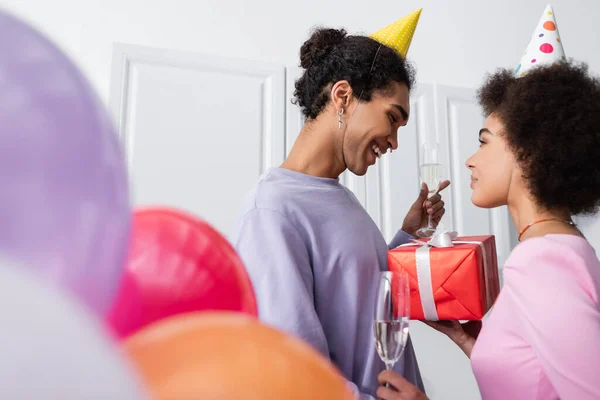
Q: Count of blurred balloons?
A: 4